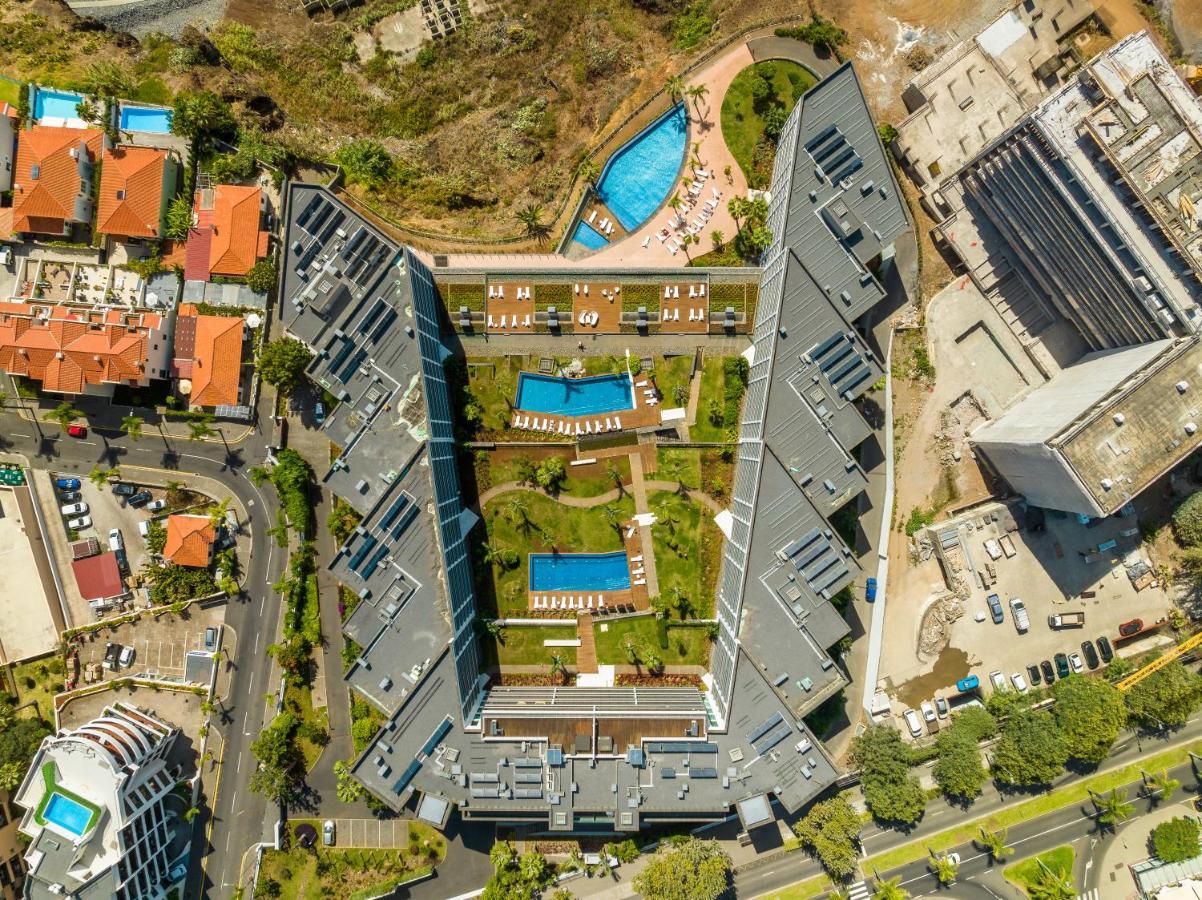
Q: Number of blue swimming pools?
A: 7